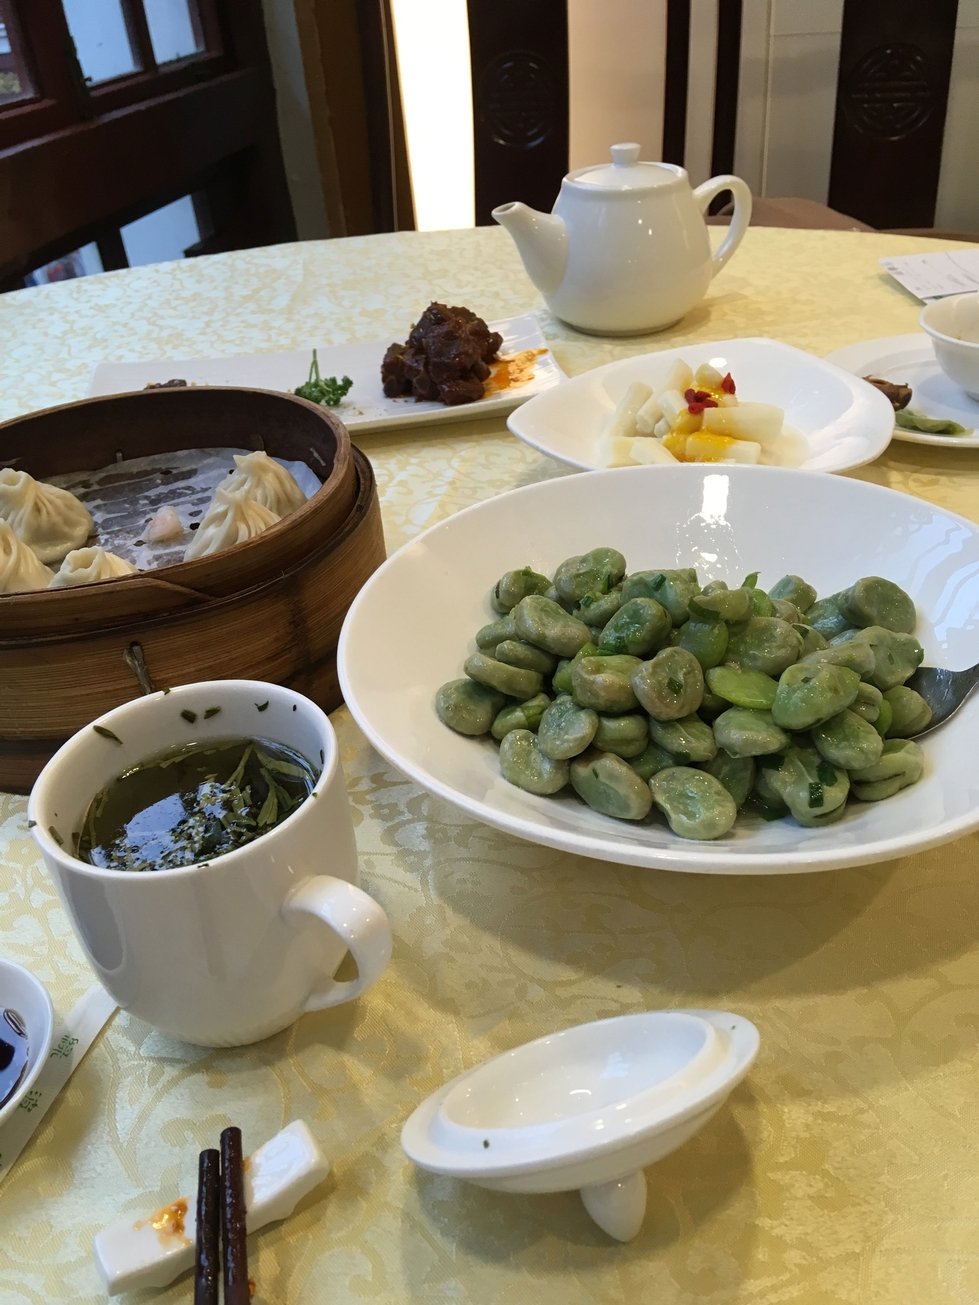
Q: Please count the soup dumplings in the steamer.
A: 5